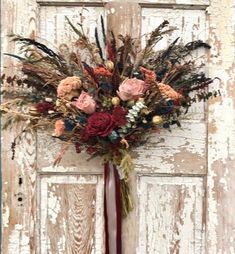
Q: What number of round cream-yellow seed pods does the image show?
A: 3